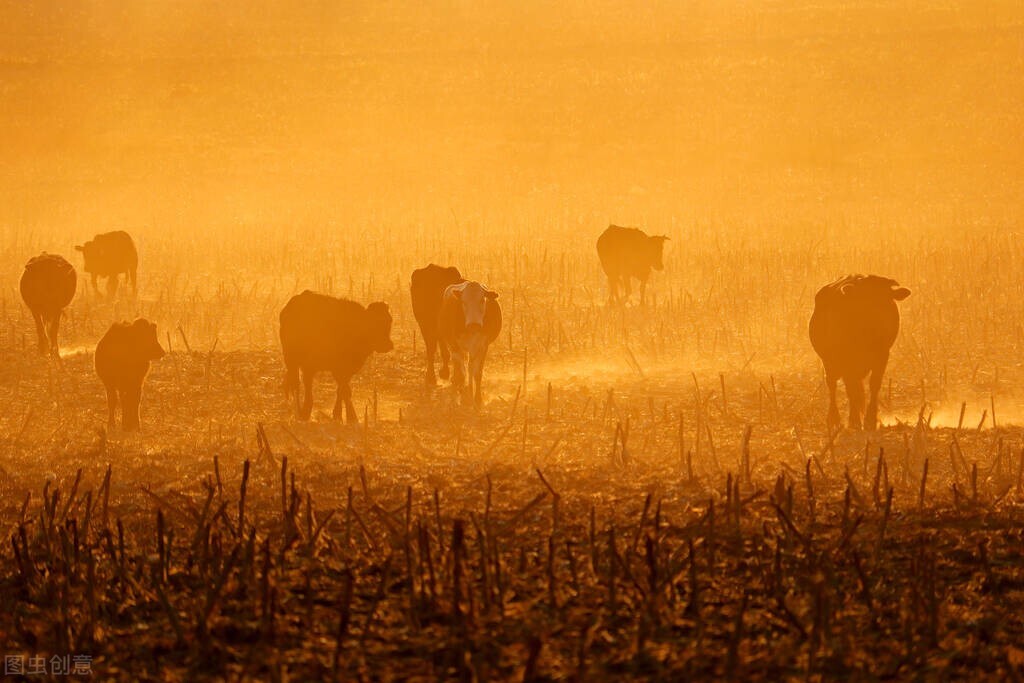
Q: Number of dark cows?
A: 7